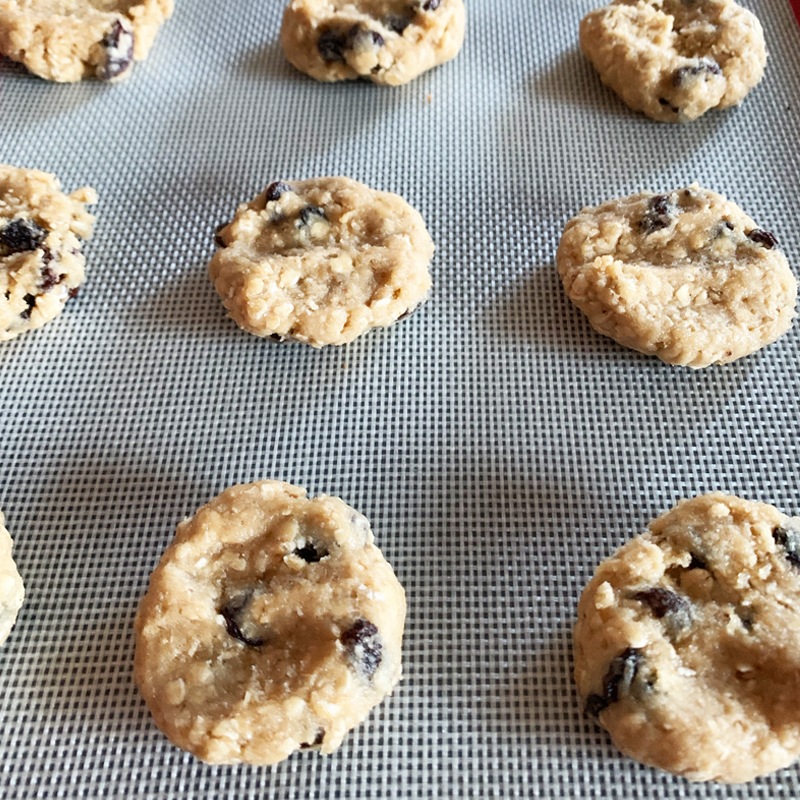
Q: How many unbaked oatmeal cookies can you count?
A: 9